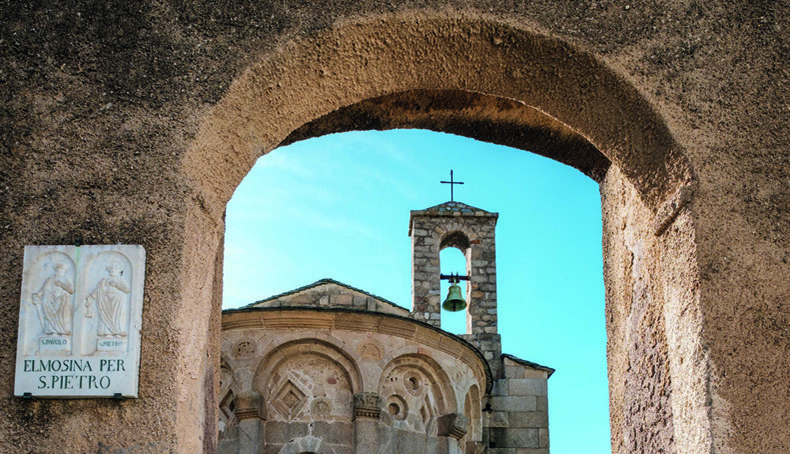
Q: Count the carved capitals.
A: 3